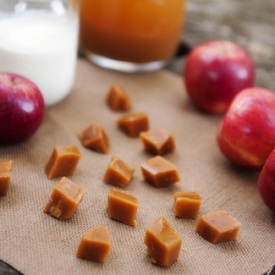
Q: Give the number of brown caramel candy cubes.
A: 14